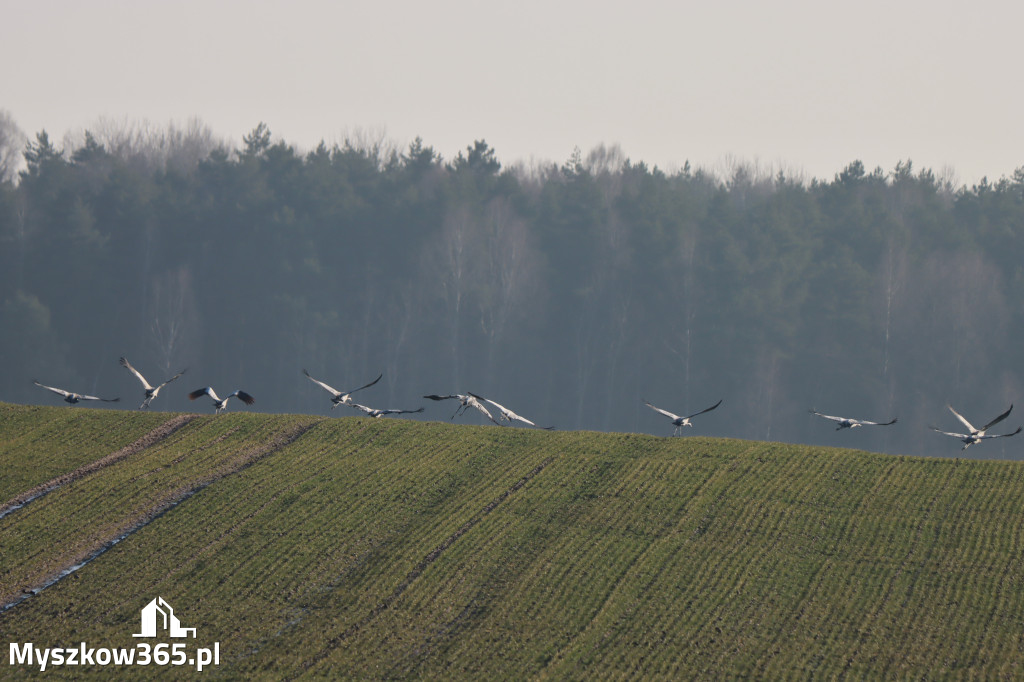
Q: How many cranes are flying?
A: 11